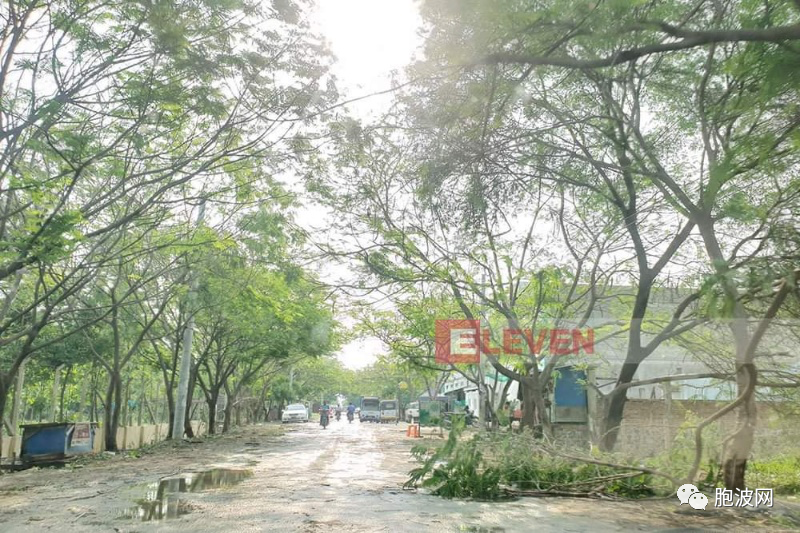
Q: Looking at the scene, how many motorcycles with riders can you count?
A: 3